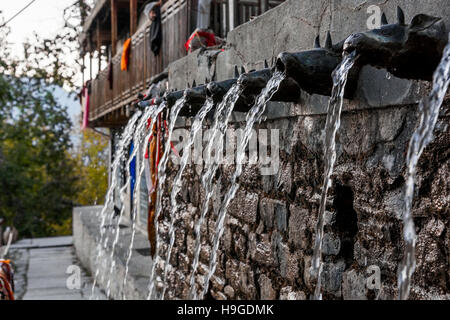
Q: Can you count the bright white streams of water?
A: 9